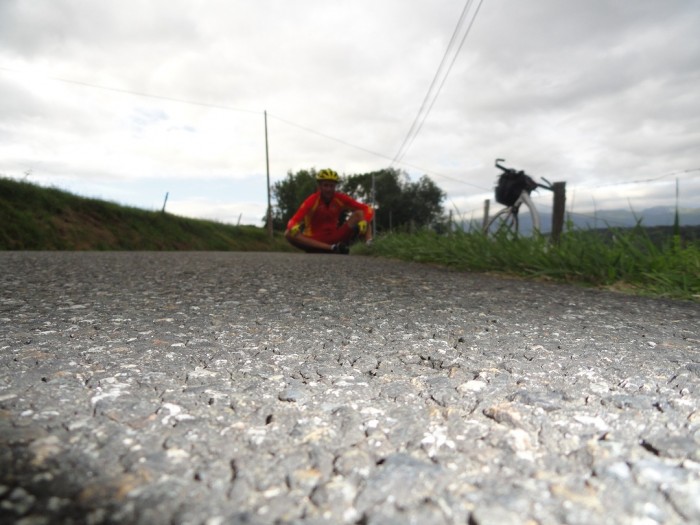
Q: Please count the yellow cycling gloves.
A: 2